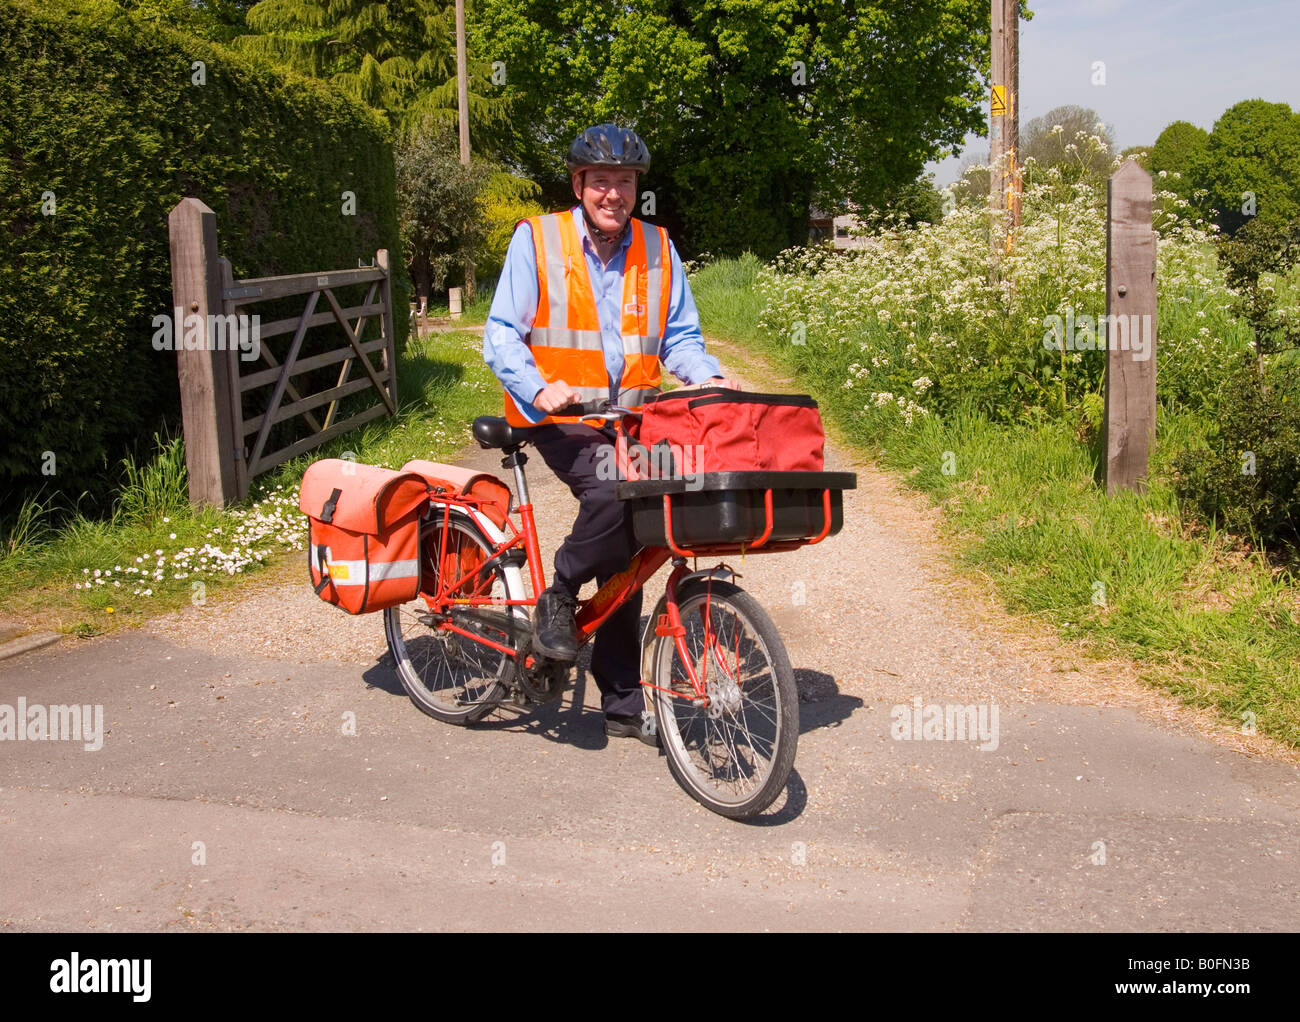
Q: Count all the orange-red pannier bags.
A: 2